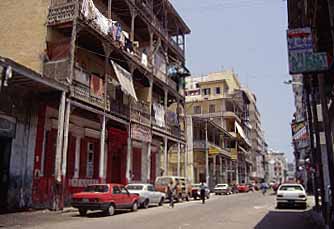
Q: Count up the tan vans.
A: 1